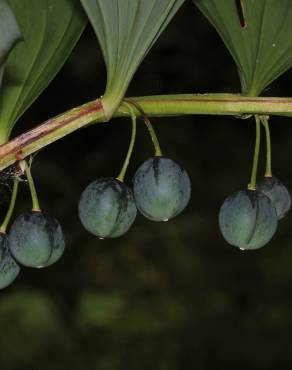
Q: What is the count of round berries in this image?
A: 6